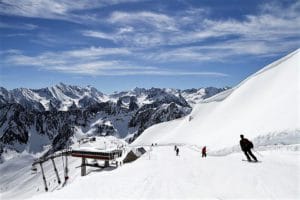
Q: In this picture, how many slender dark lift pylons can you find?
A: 3